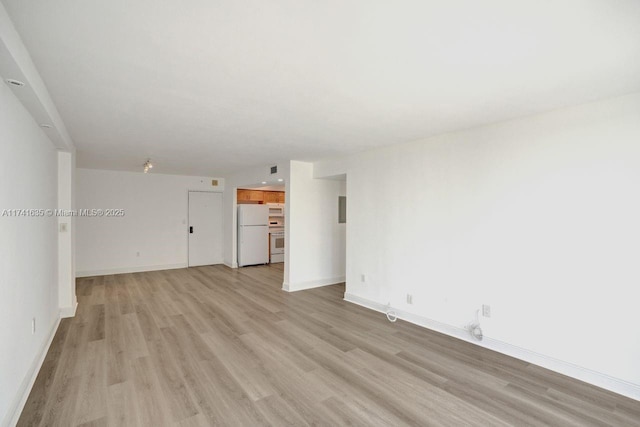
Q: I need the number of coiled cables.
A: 2